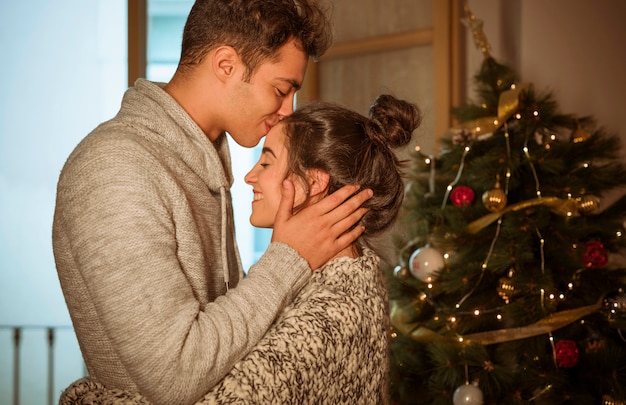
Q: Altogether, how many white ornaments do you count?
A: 2